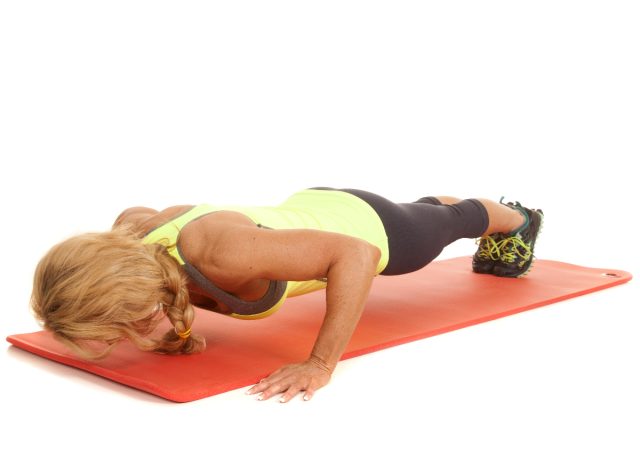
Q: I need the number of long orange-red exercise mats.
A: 1